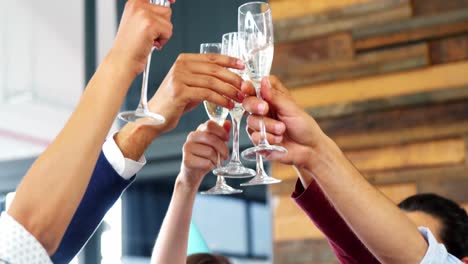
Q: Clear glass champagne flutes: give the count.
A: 5